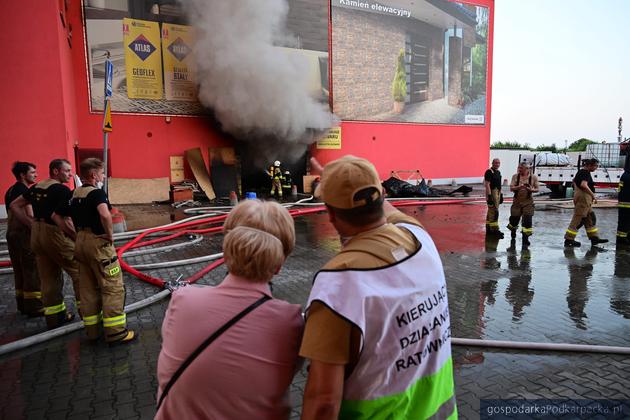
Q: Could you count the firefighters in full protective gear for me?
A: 2